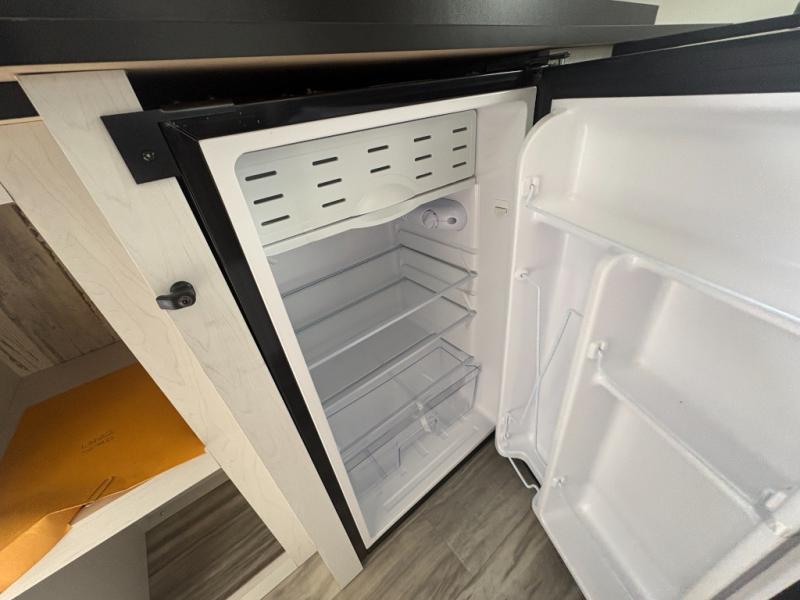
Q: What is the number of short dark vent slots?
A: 14